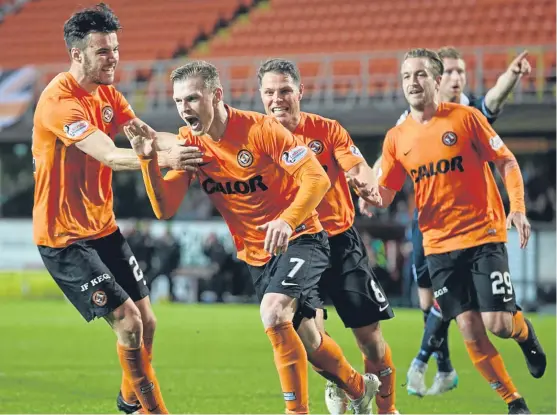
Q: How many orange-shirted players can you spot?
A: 4